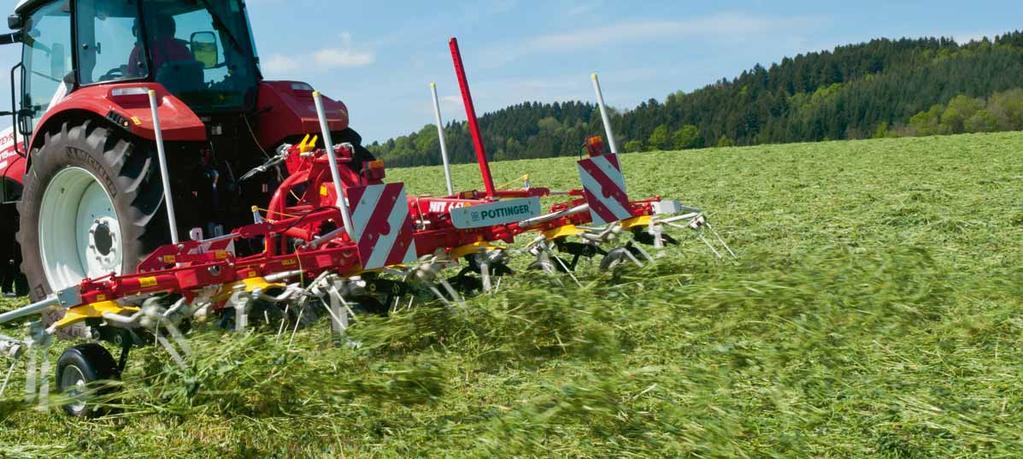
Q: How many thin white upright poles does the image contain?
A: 4